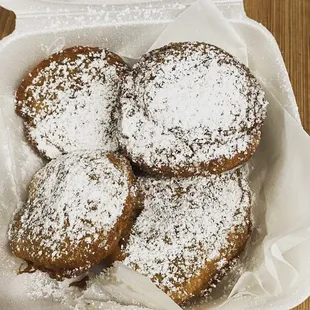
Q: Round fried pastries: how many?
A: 4